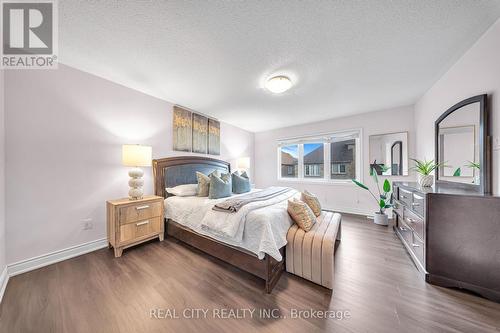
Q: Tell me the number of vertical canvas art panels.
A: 3